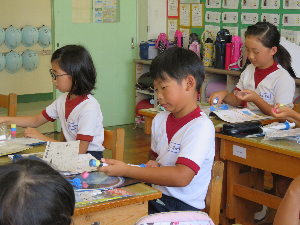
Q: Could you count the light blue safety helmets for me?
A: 7